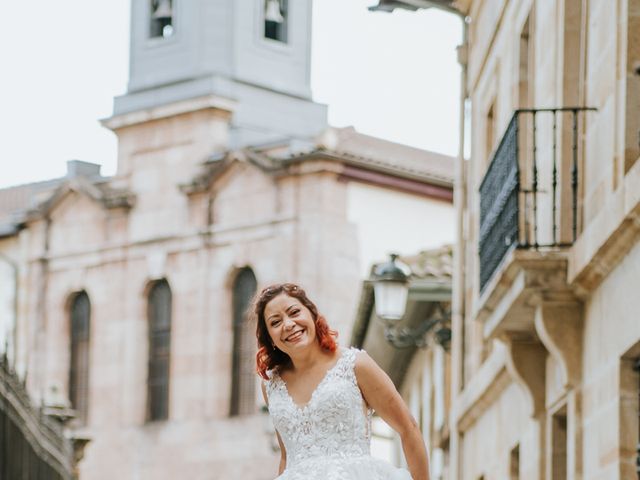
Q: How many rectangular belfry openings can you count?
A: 2